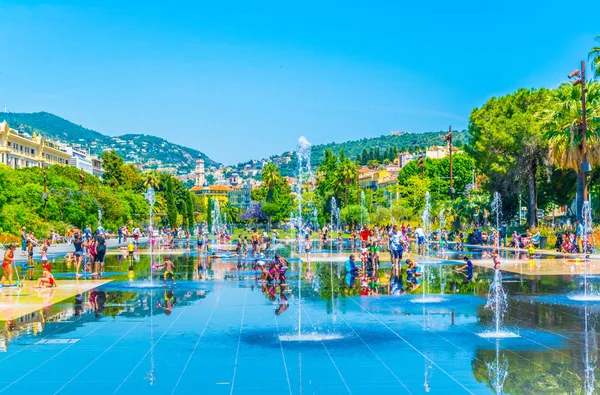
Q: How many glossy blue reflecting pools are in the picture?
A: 1